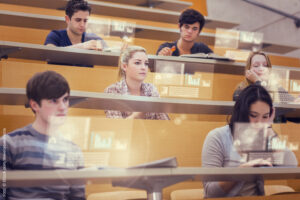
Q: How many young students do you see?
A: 6